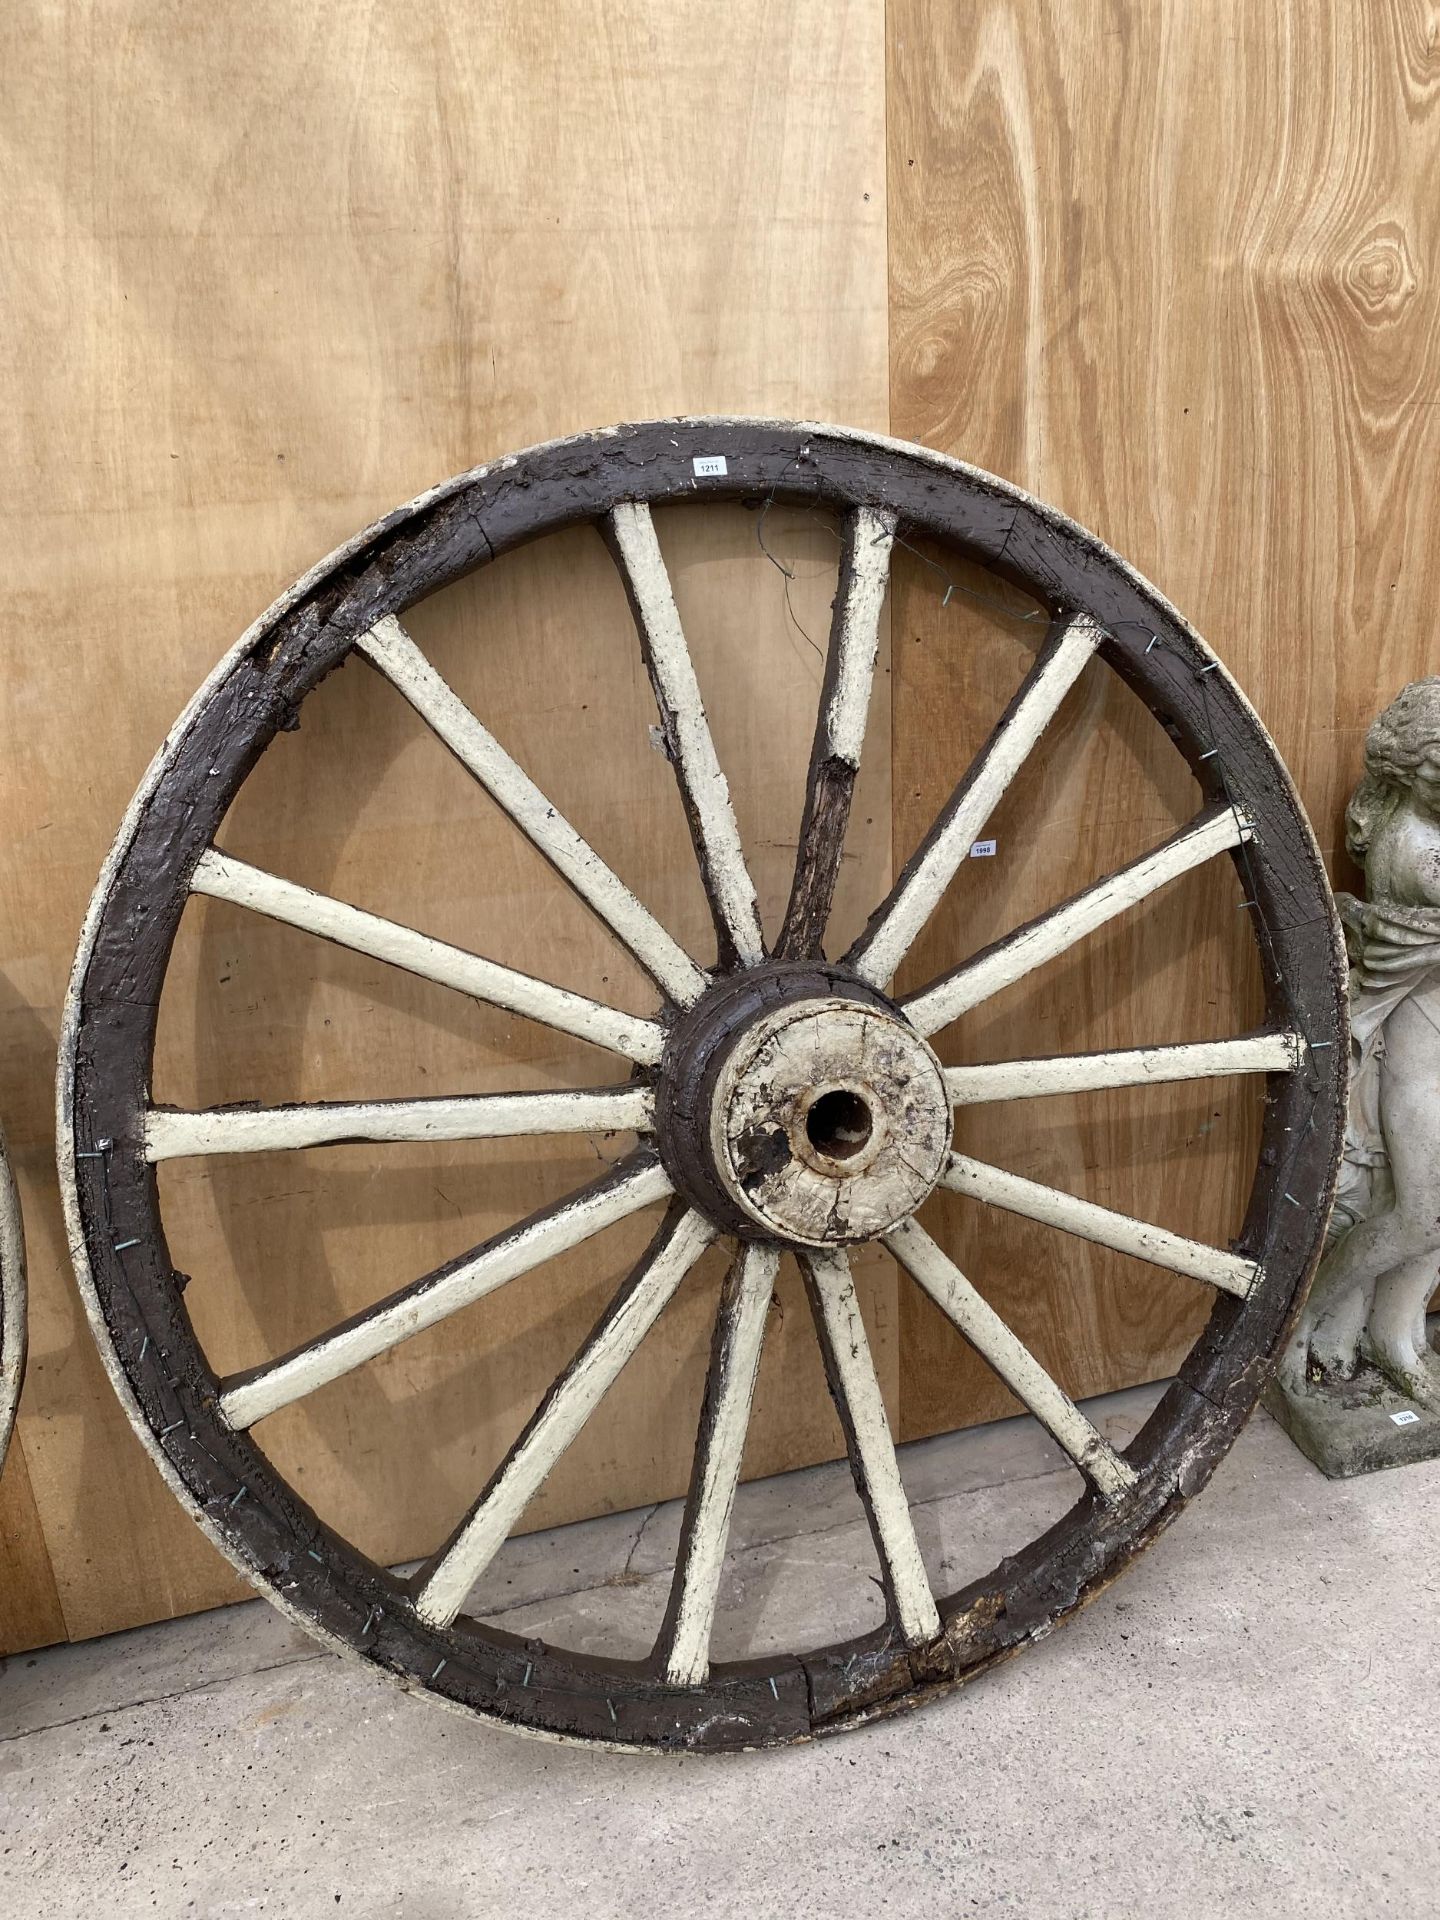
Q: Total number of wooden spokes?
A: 14